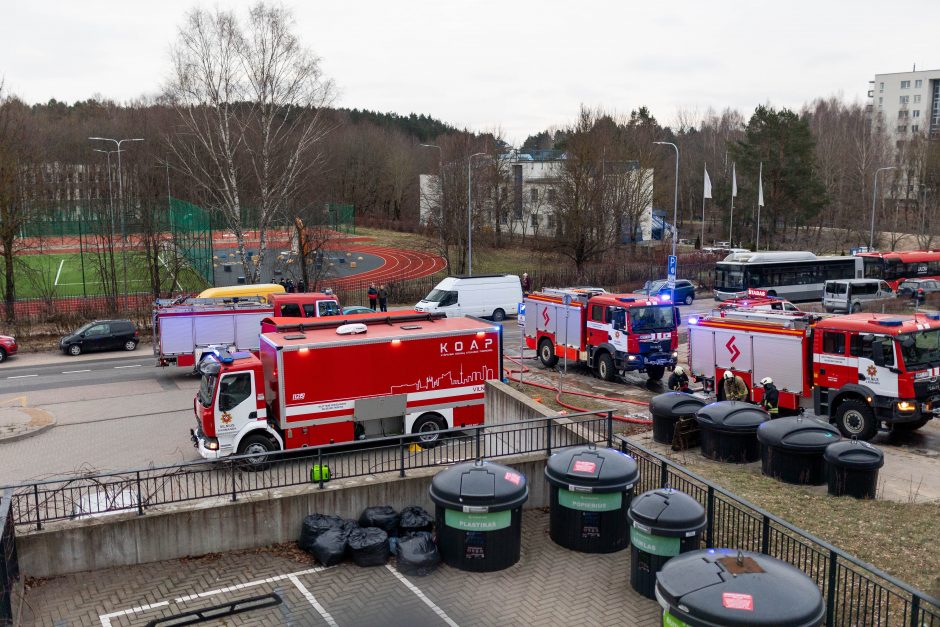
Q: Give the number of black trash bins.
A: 8